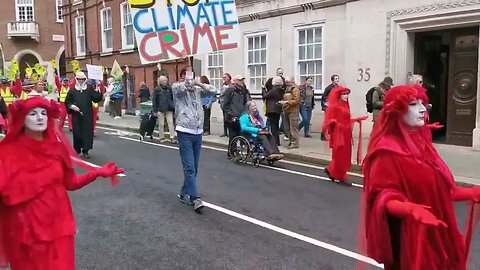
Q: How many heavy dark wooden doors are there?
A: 1